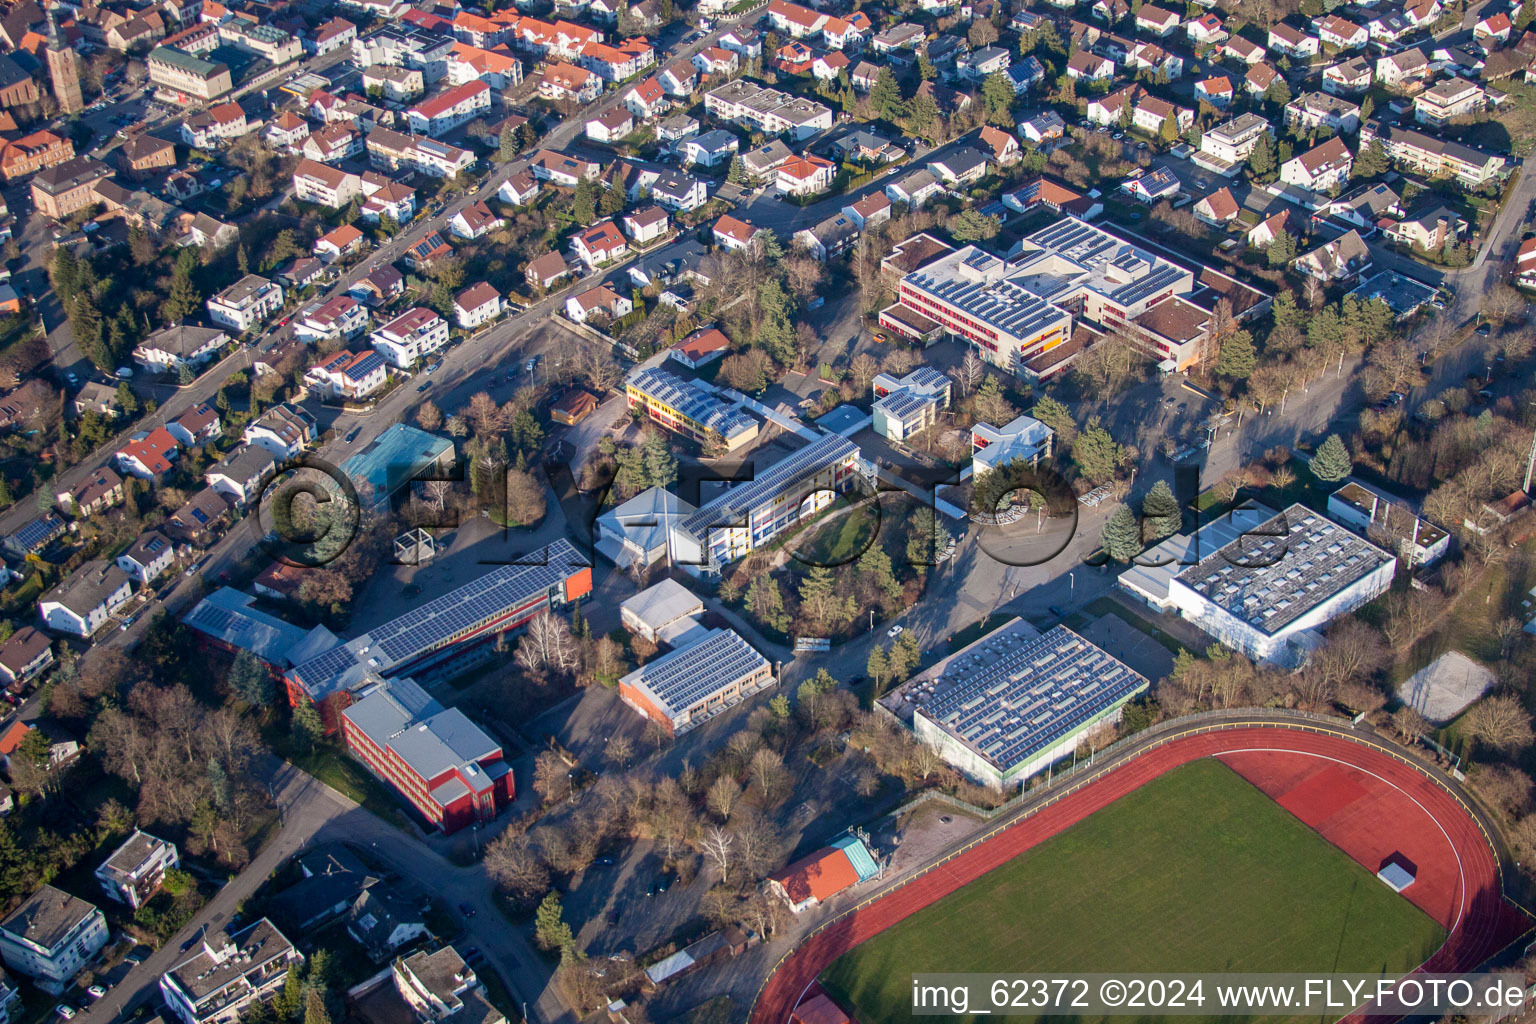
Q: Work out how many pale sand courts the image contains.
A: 1